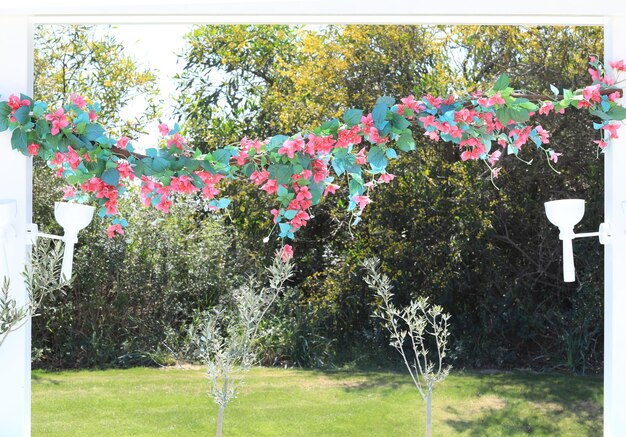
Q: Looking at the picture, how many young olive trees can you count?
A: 2